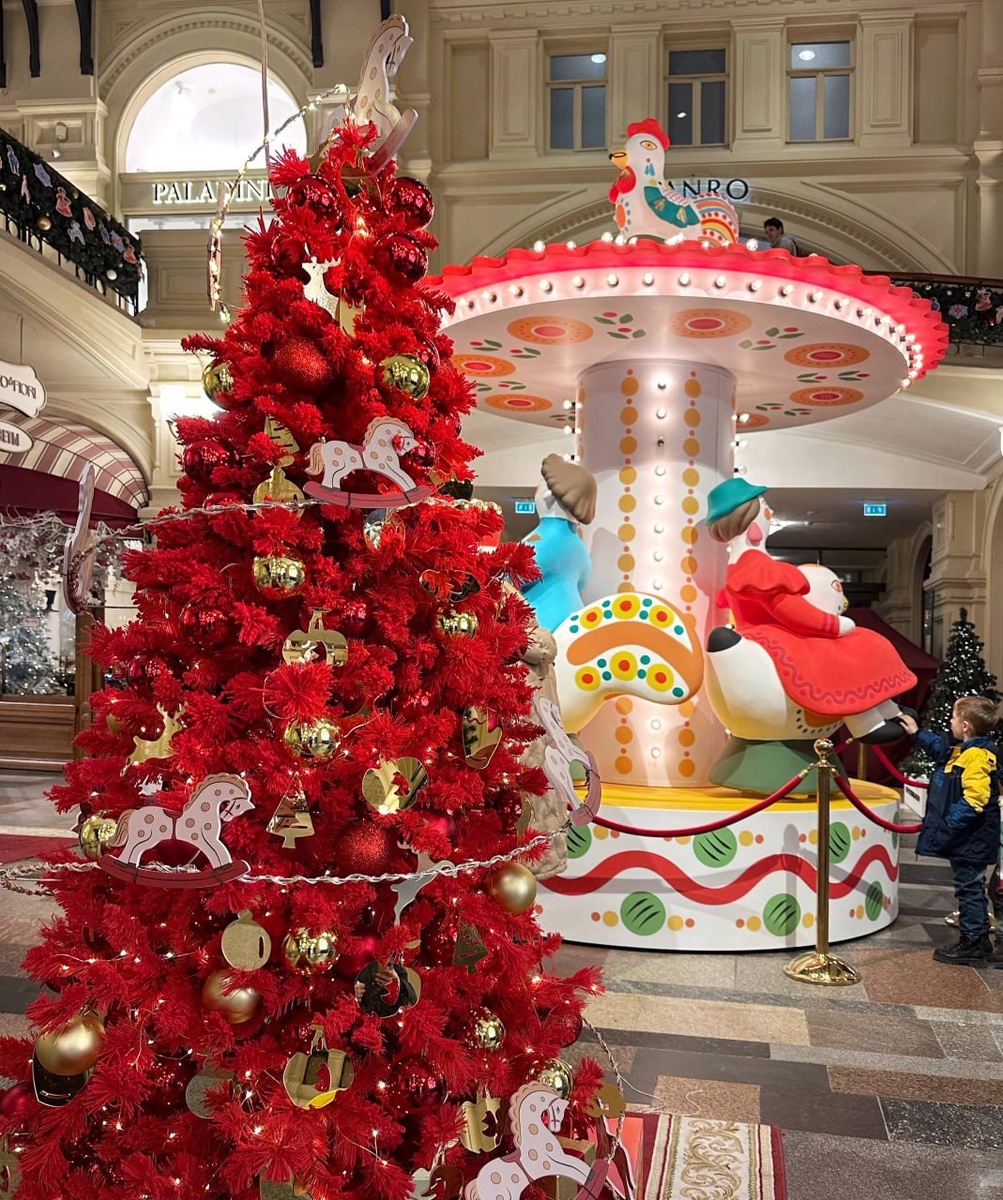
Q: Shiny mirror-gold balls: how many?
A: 9